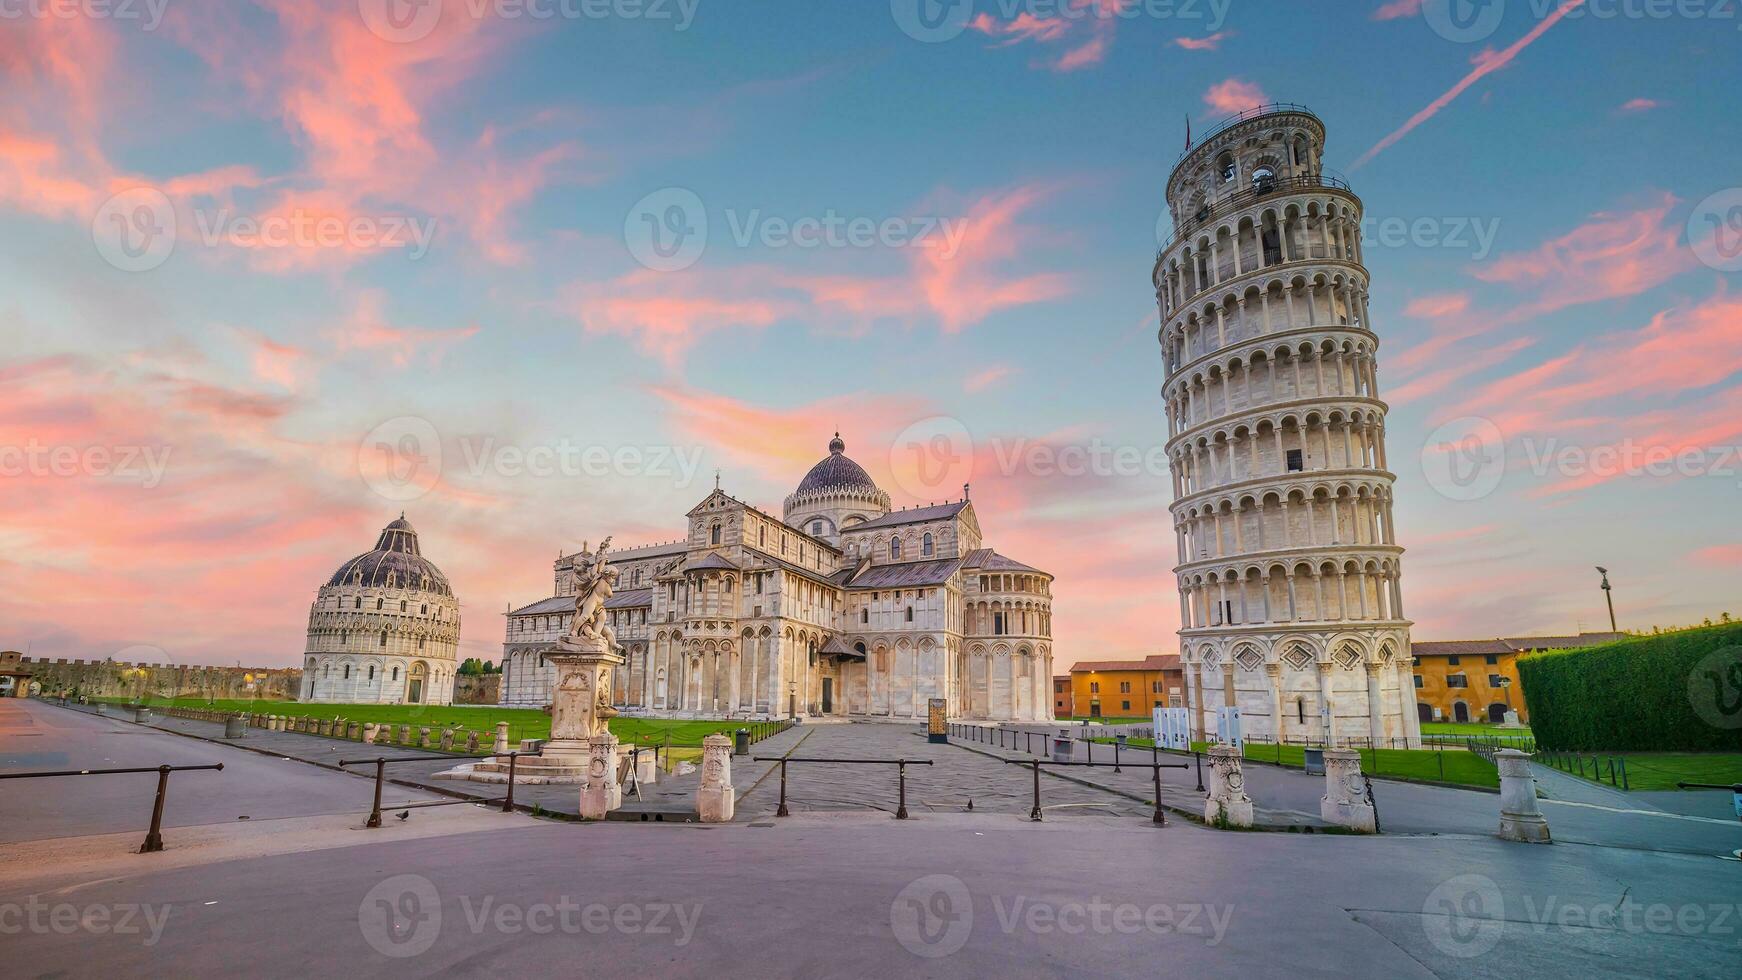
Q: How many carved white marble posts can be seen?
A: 5